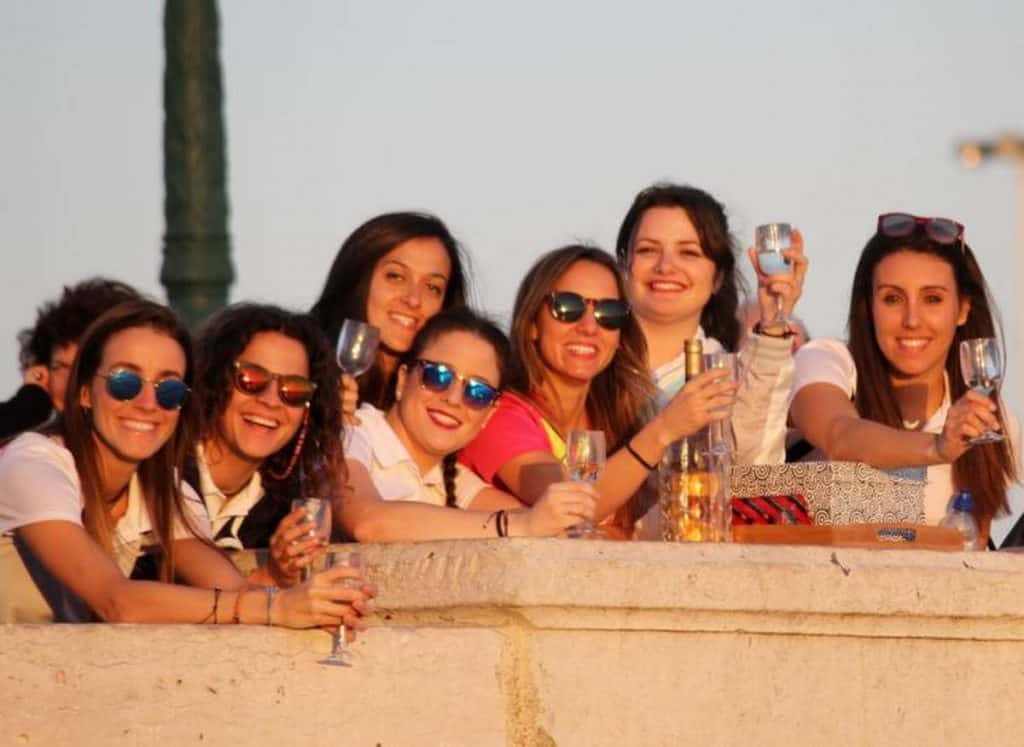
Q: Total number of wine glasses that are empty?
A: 1